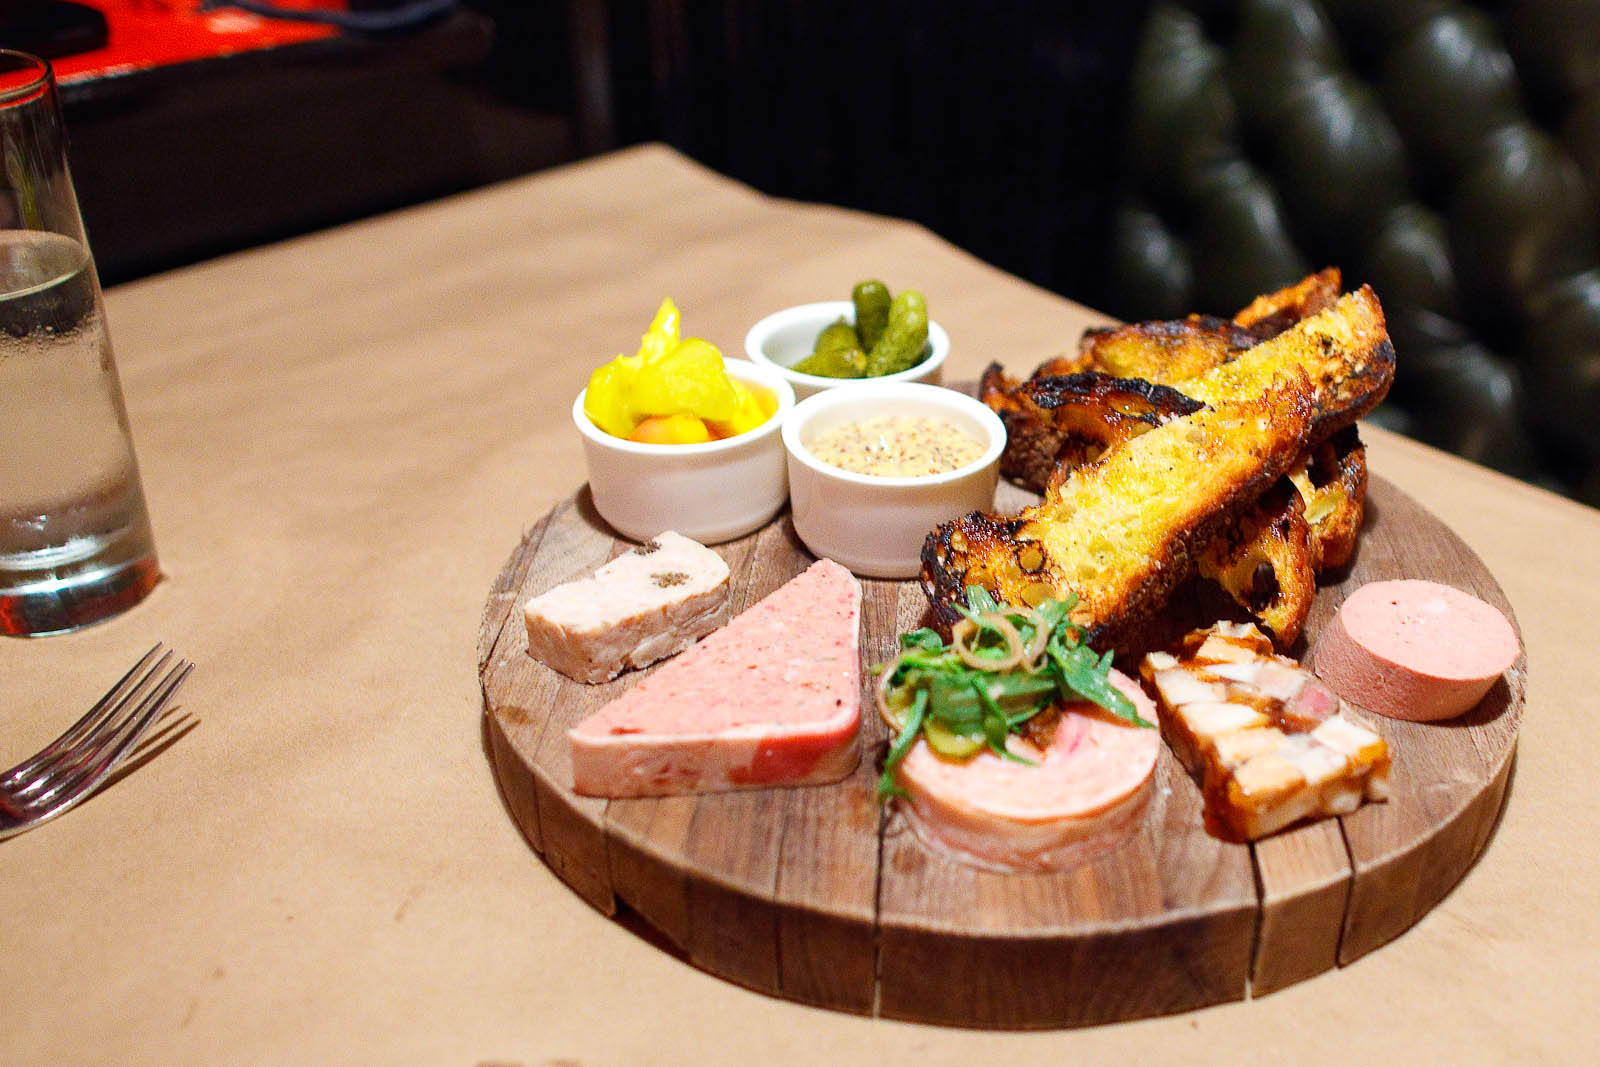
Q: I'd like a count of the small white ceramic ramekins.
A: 3